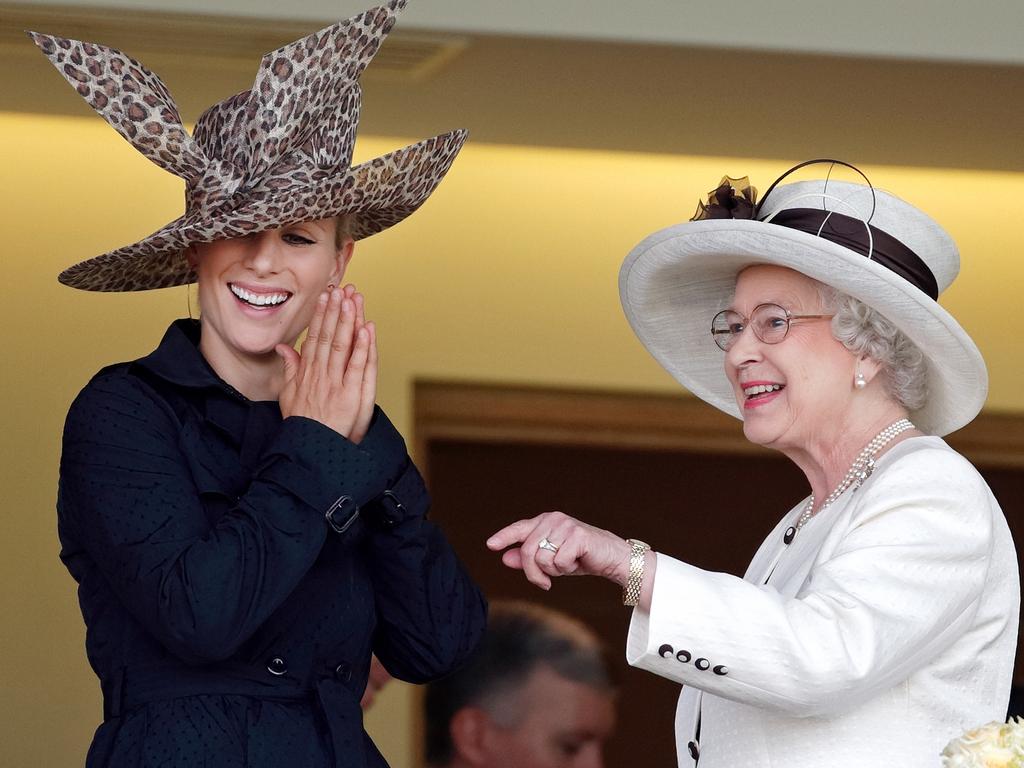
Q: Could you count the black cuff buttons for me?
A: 4